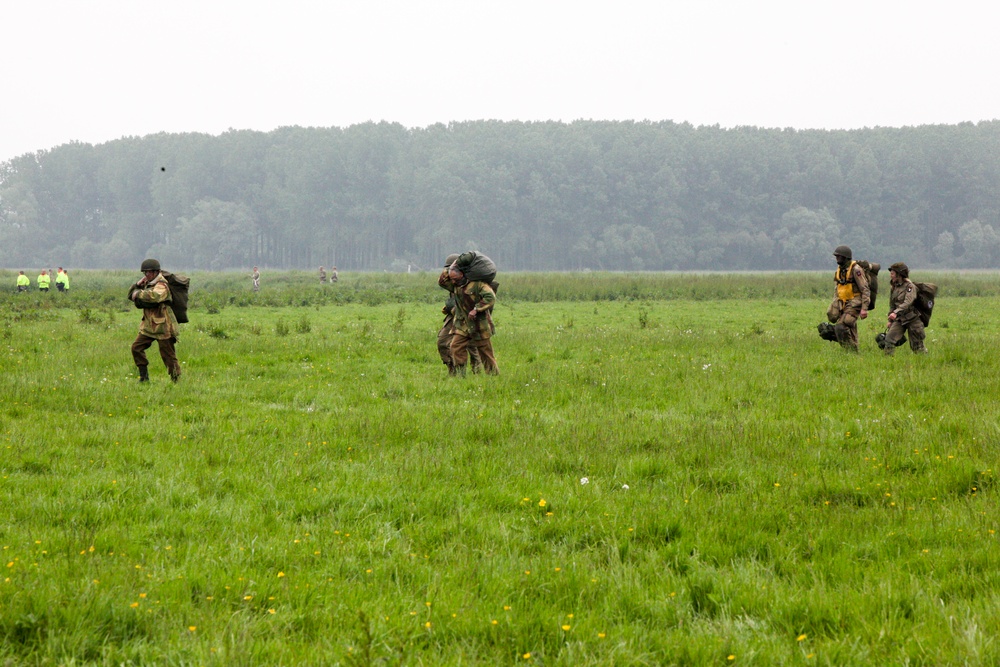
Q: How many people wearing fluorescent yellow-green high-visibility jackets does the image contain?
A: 4